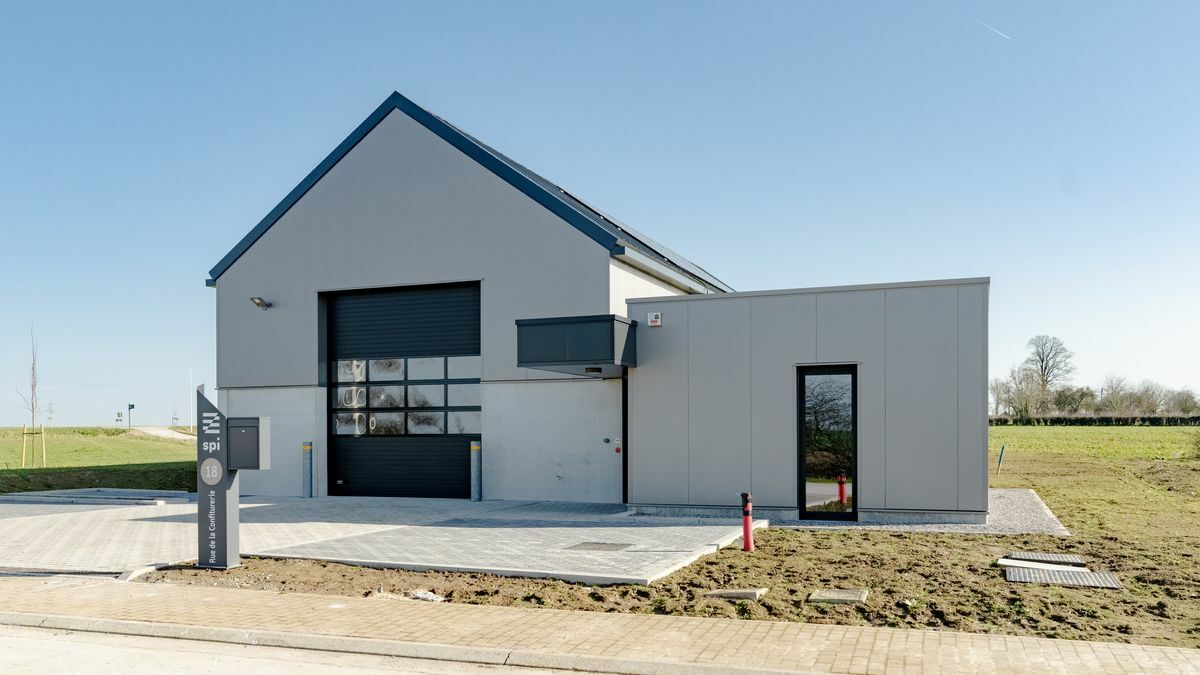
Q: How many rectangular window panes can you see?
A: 13